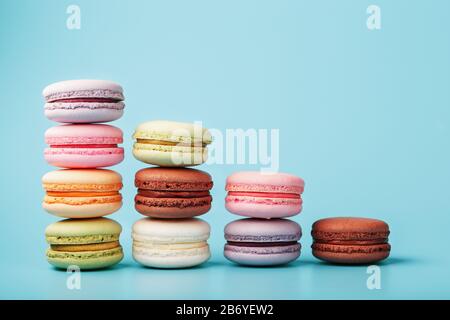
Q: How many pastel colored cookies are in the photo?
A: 8